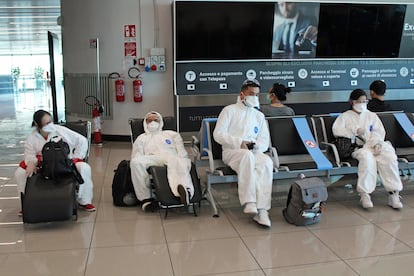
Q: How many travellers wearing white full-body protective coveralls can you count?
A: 4